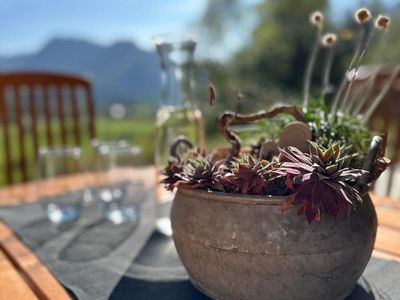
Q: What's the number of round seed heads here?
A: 4